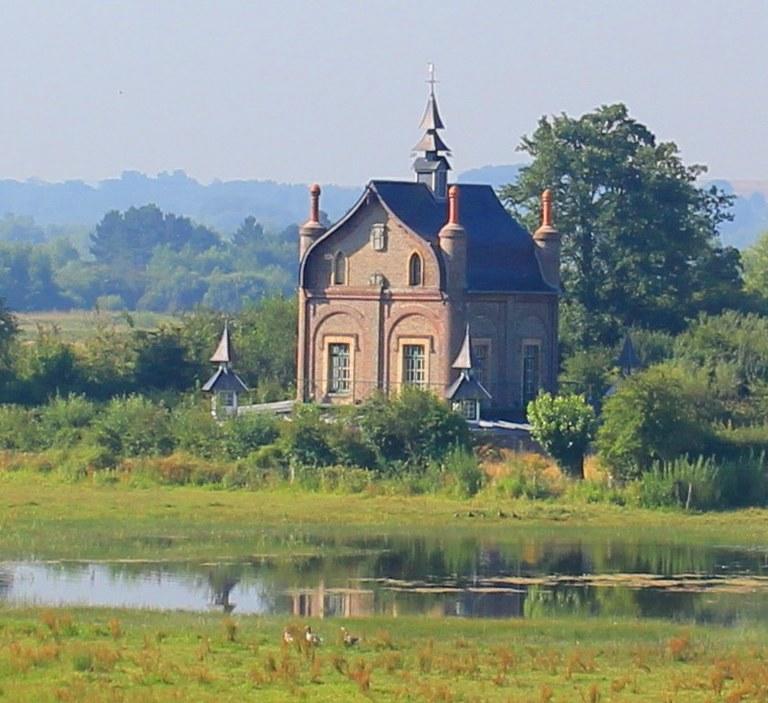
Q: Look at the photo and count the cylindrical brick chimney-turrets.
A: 3